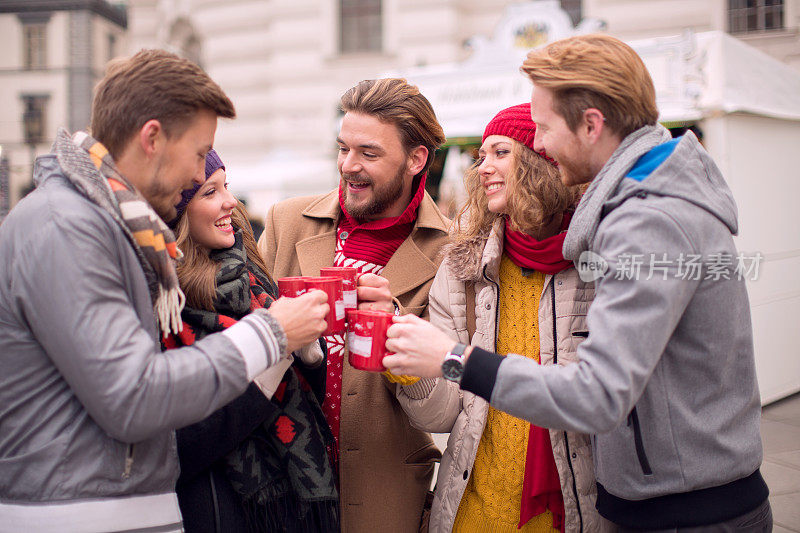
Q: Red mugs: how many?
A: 4